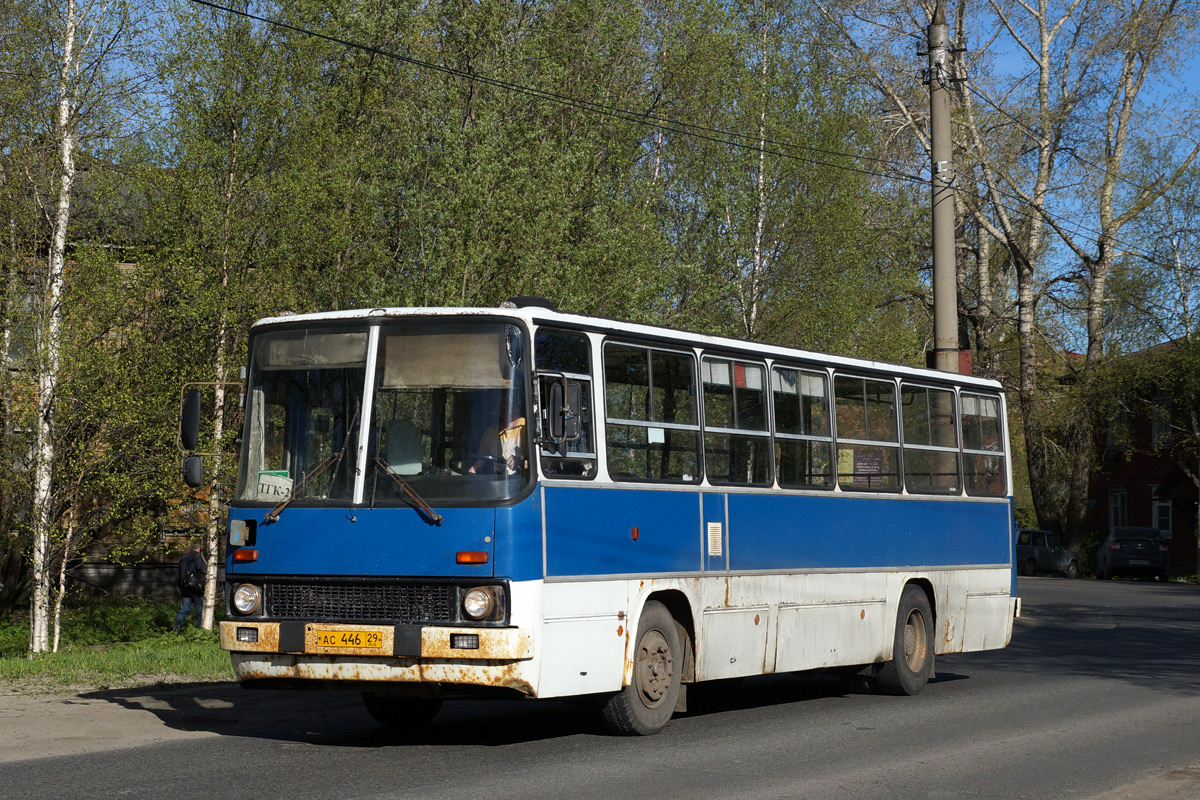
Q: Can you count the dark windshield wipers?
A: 2